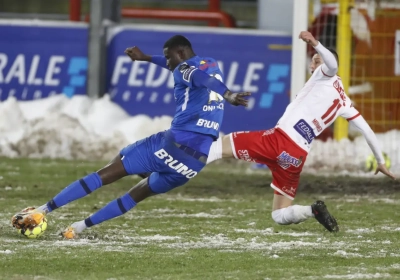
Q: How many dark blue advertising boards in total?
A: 2